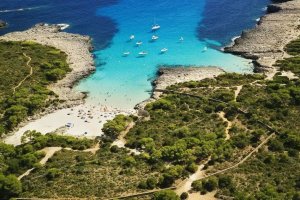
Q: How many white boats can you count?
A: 9